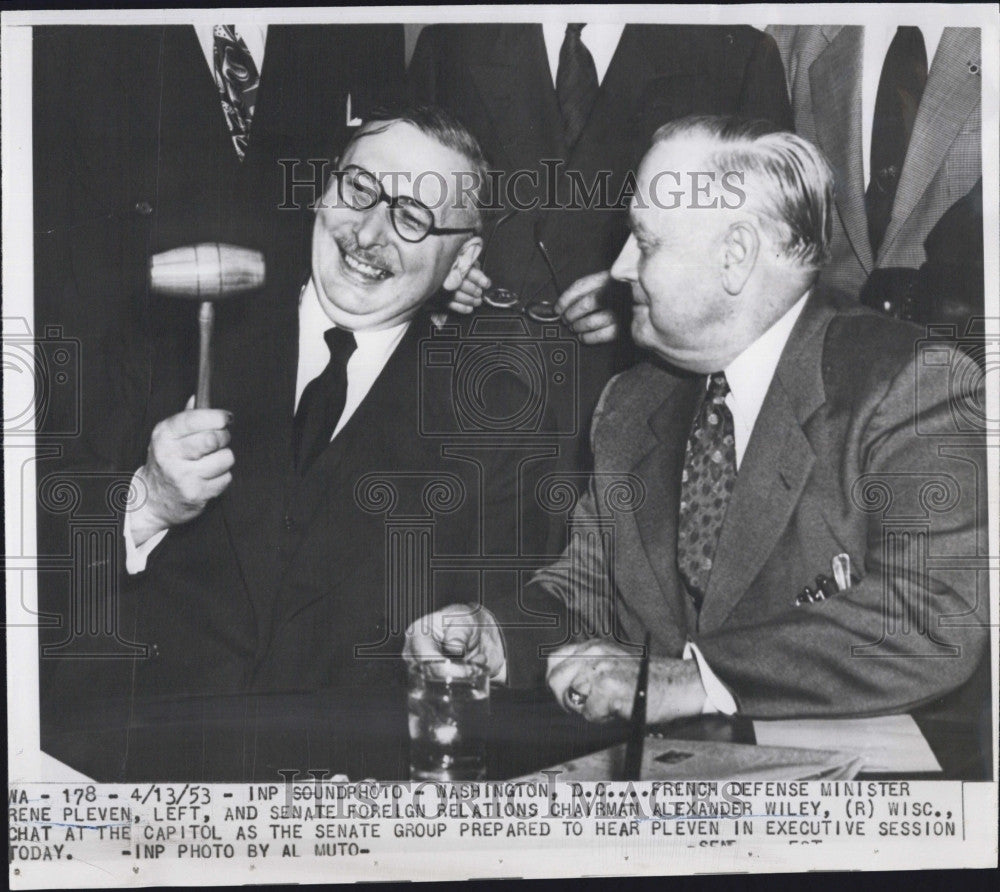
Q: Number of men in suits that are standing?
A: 3